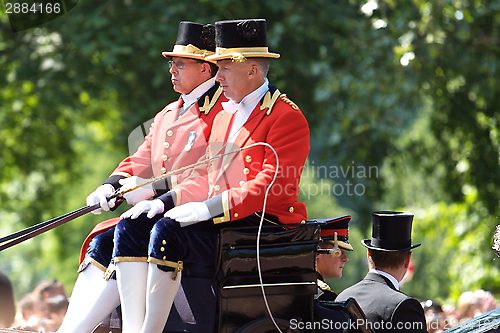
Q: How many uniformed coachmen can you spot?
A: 2